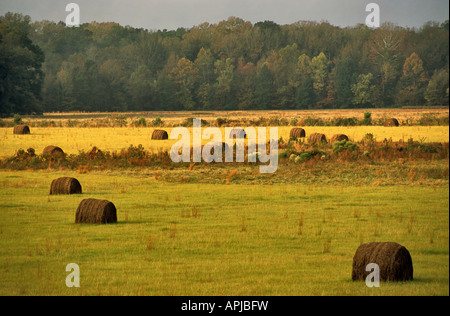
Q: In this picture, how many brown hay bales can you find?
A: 12